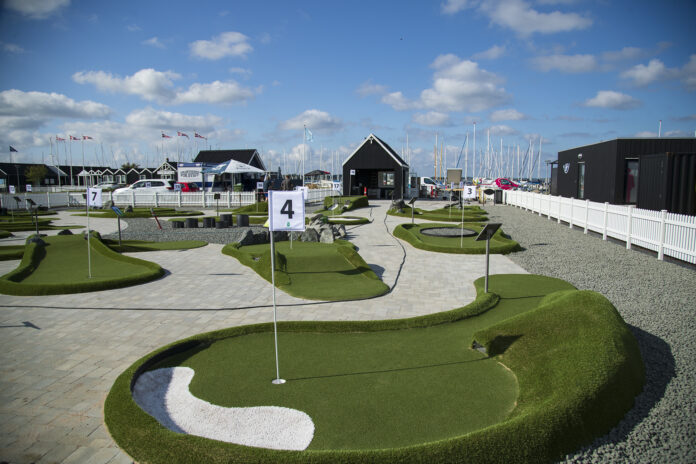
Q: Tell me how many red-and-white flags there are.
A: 6